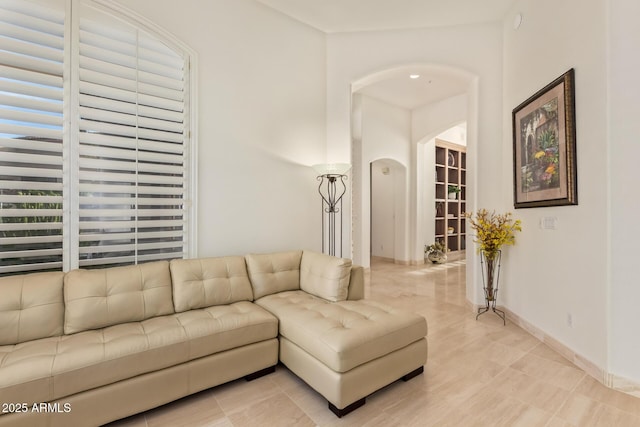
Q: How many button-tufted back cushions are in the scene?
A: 5